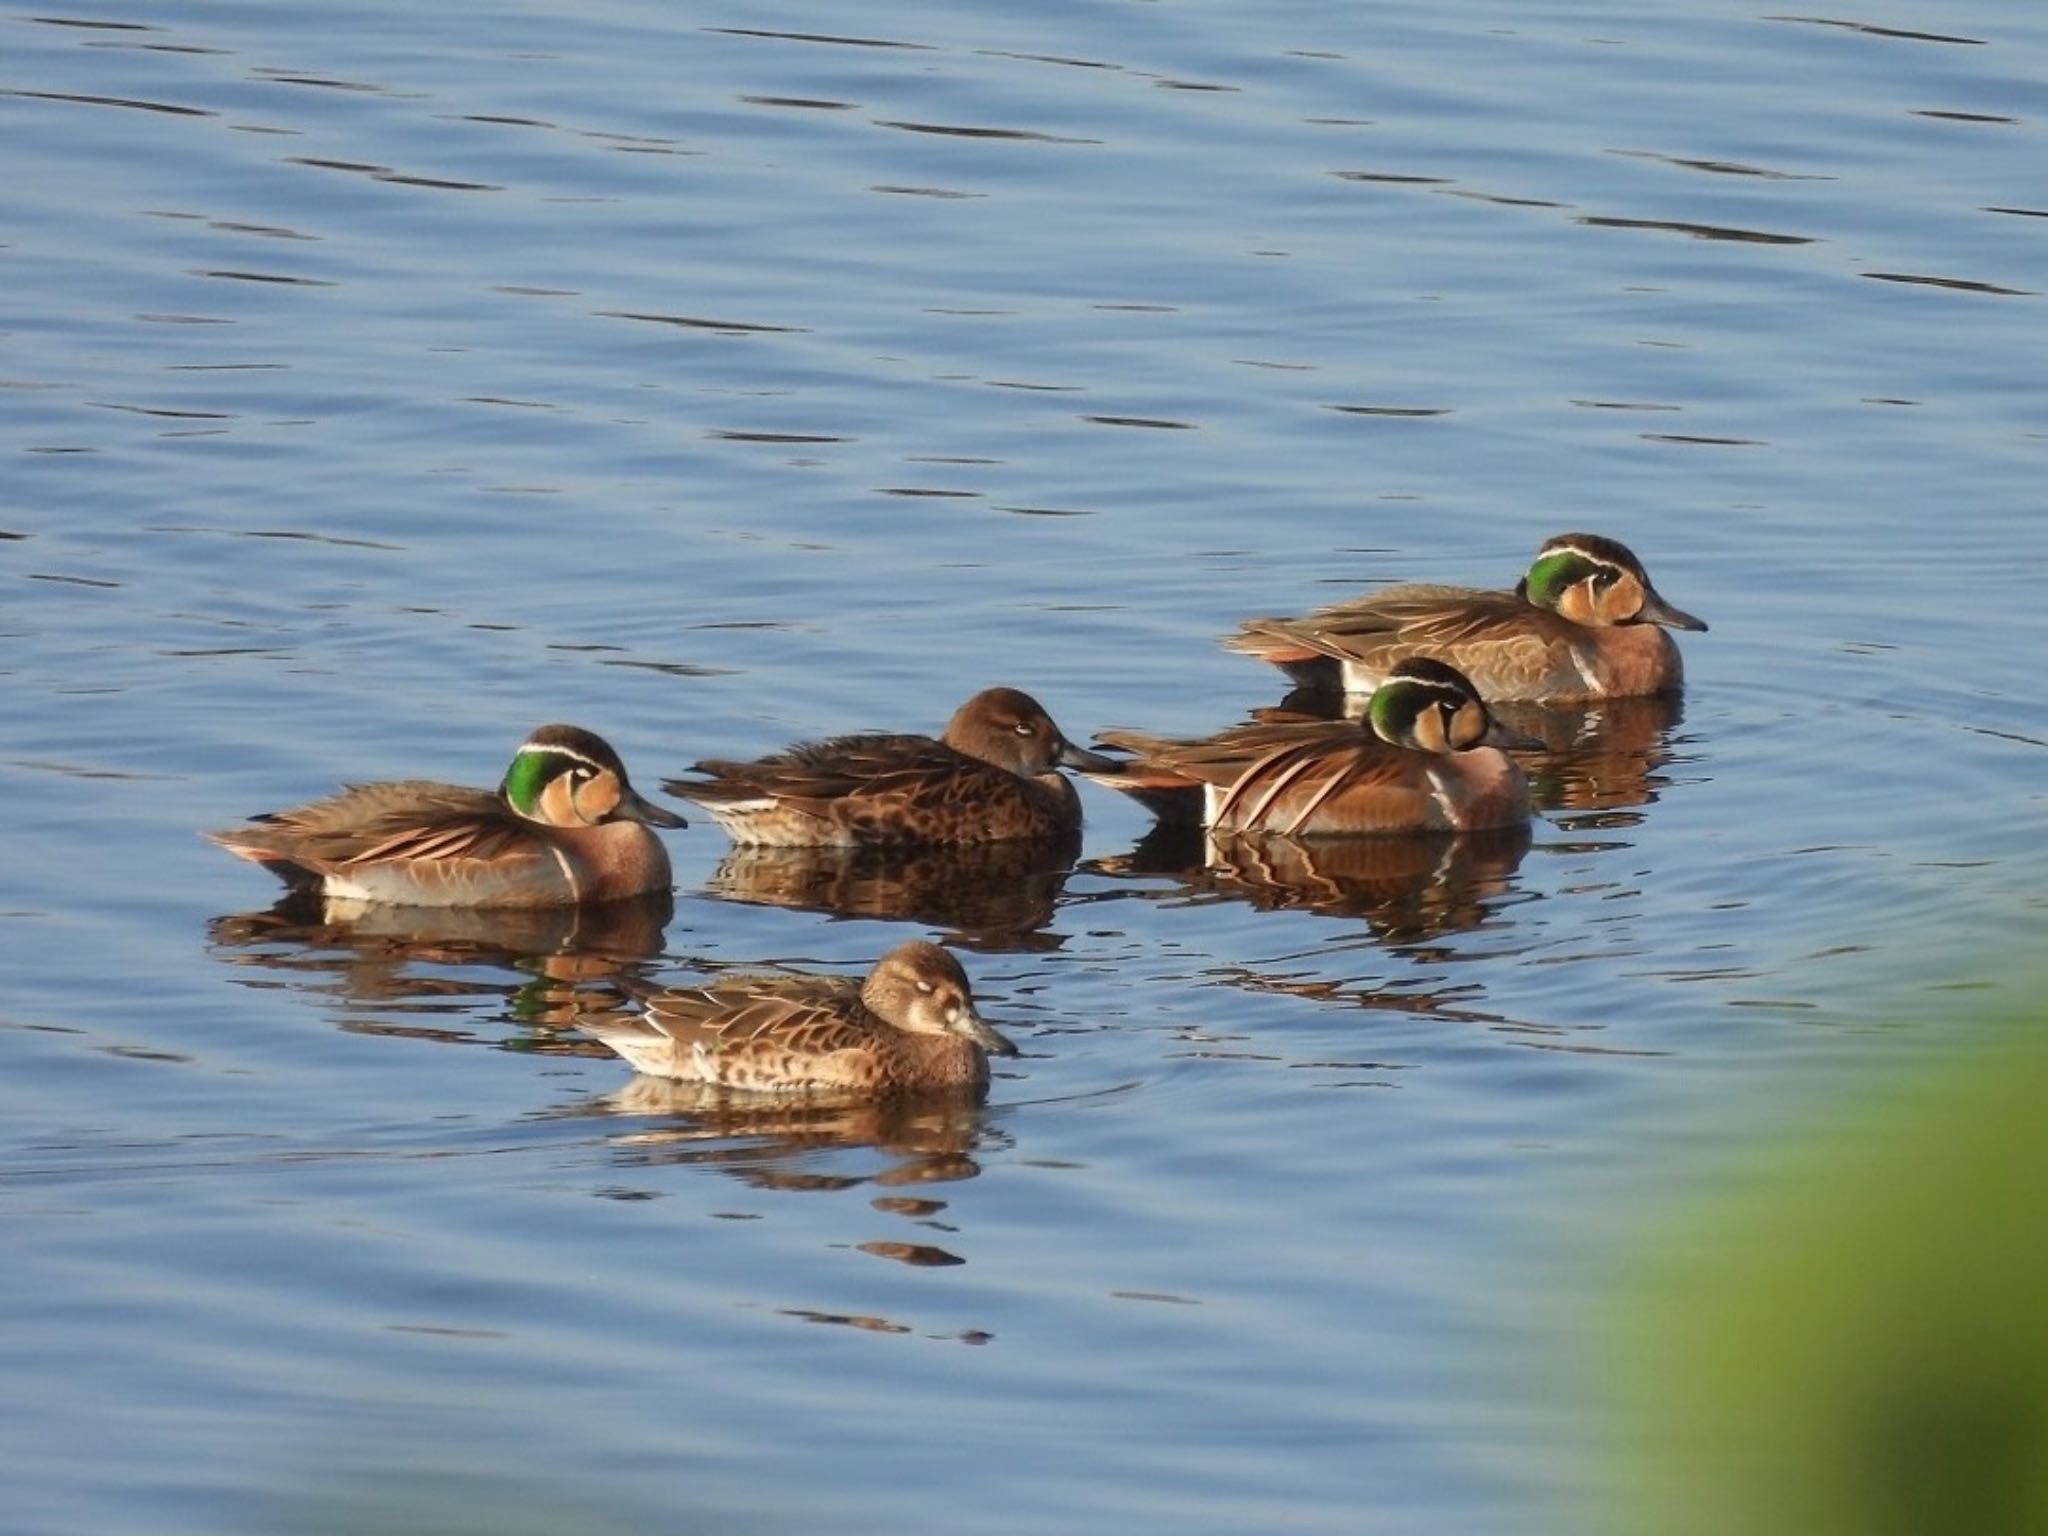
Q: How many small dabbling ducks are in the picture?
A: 5